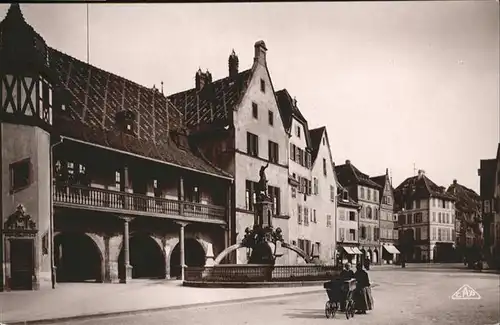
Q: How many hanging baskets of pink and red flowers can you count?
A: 0